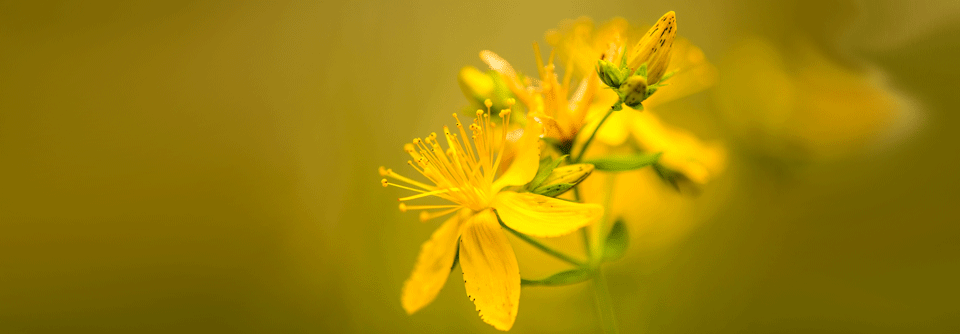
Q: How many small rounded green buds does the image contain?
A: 2